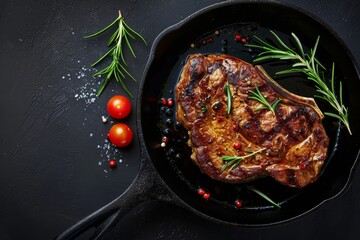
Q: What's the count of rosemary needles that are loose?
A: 2